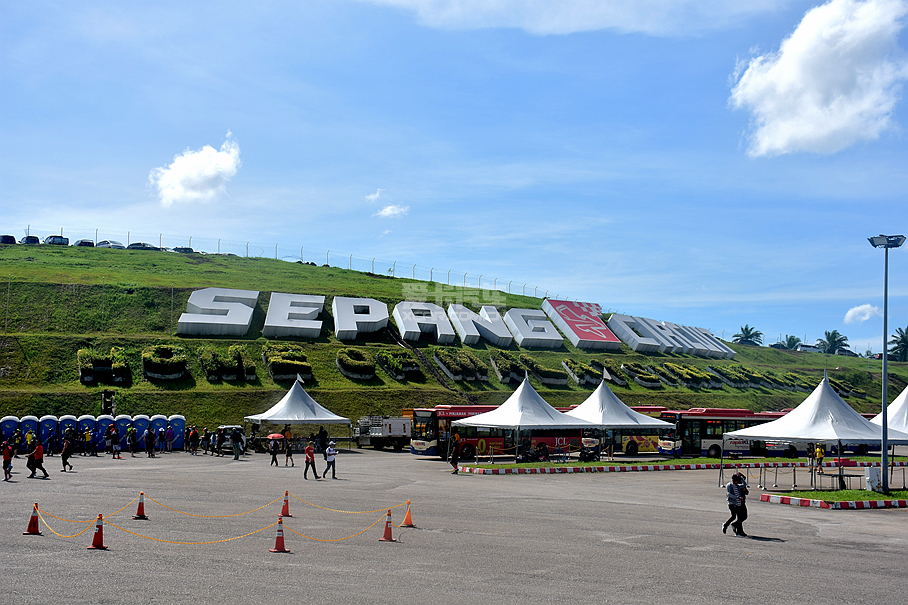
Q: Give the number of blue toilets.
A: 10